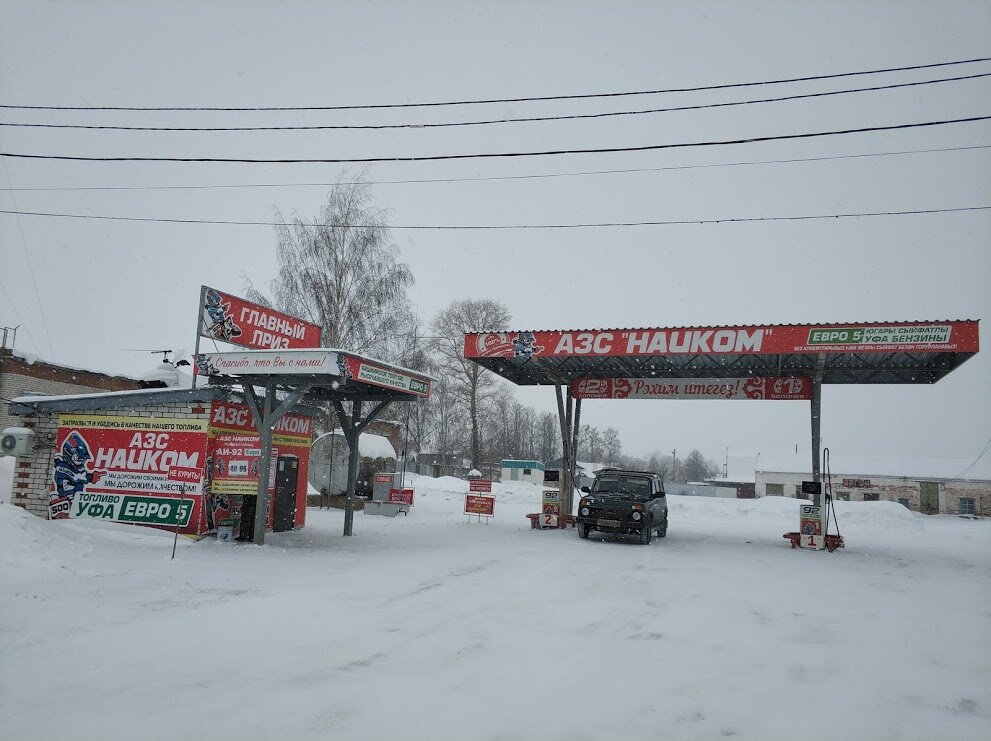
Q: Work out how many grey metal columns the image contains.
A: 4